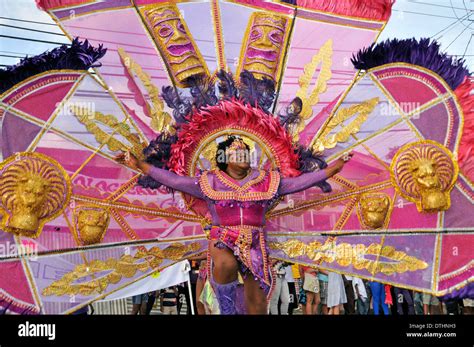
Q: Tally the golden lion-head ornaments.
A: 2